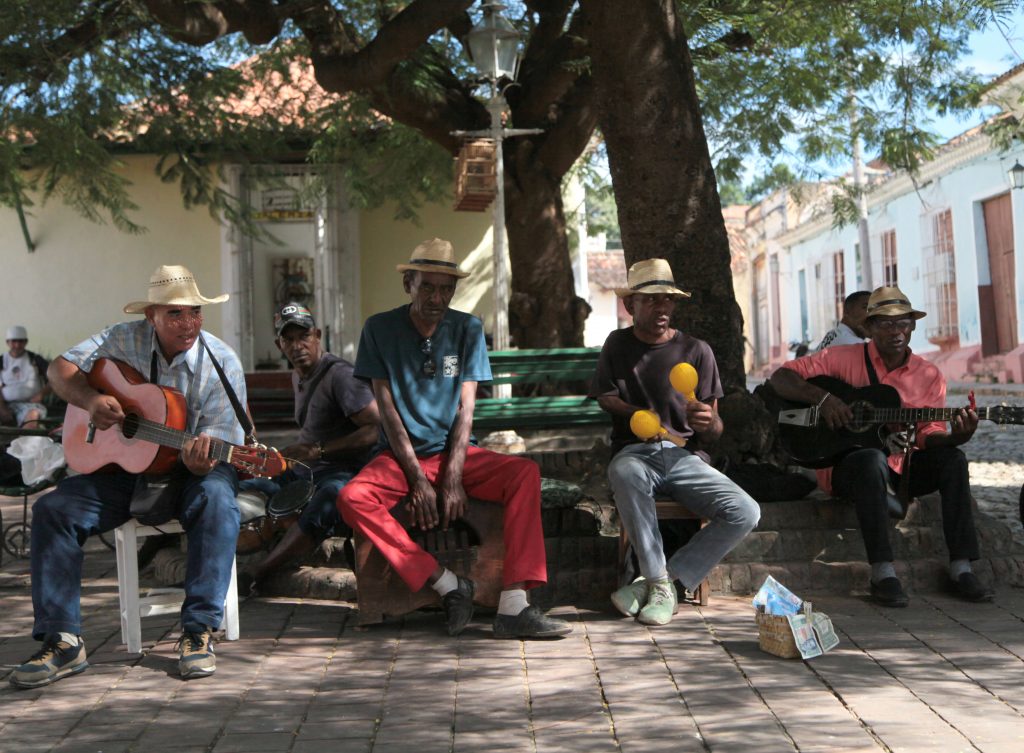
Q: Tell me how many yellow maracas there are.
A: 2